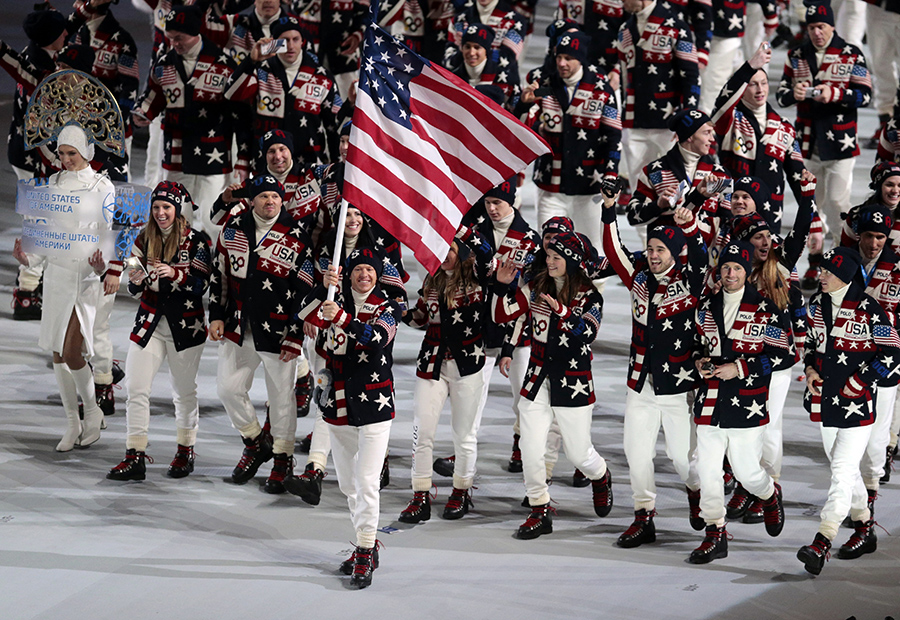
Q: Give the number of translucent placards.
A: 2